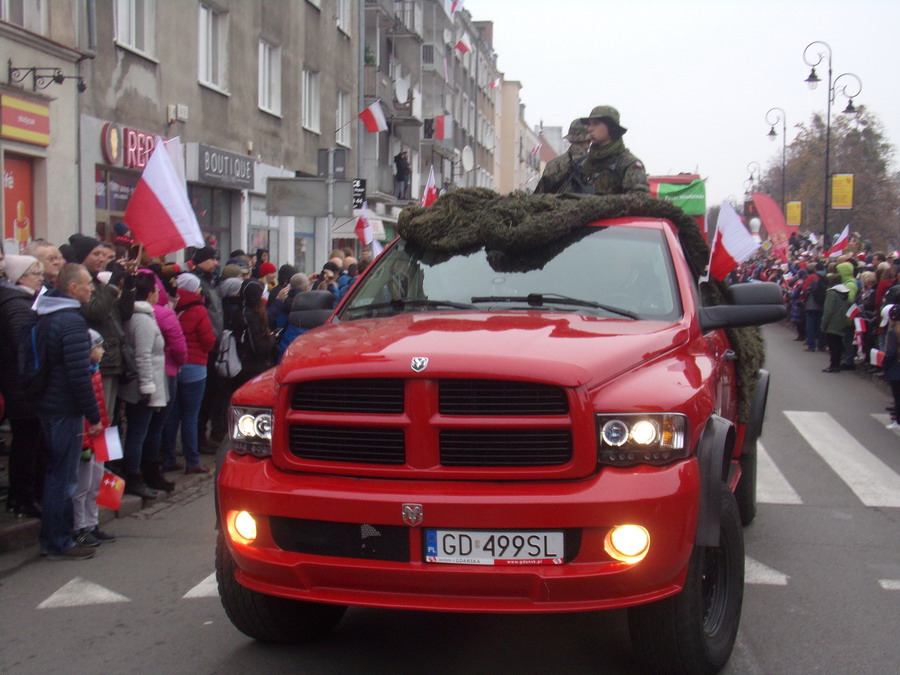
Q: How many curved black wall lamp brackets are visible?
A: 2